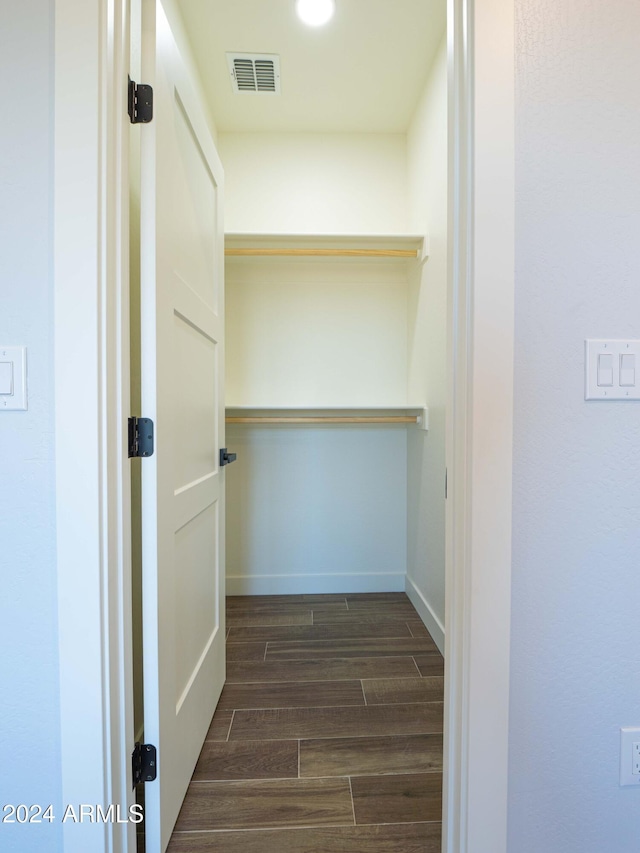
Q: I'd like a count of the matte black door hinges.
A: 3